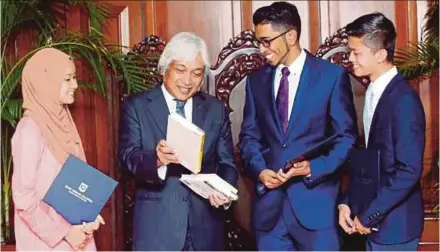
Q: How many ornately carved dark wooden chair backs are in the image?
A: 3